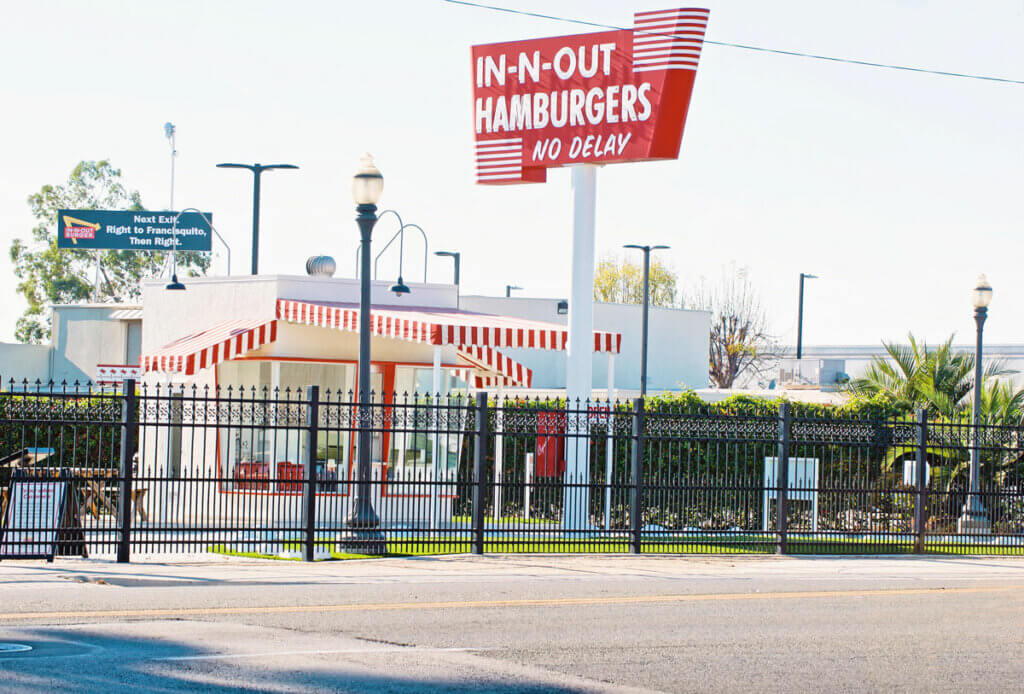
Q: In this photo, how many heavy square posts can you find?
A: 6